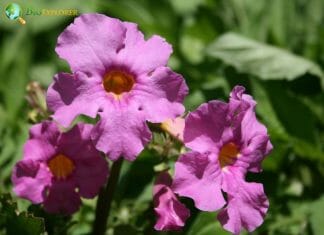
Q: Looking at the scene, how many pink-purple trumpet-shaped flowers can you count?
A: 3